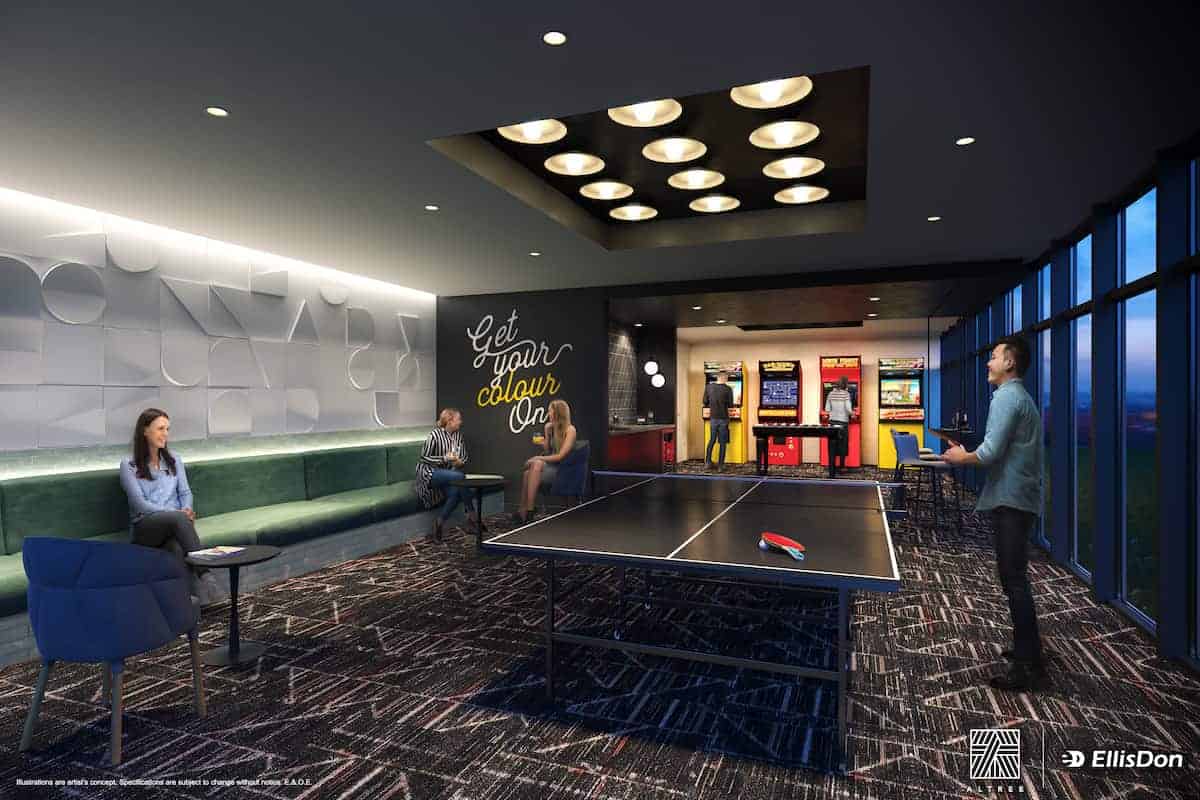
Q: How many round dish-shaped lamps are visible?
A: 12